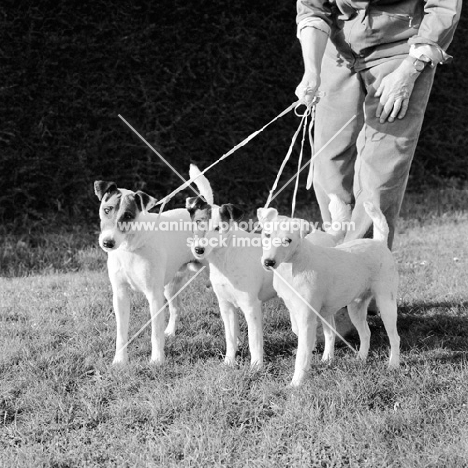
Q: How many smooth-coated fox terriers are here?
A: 3